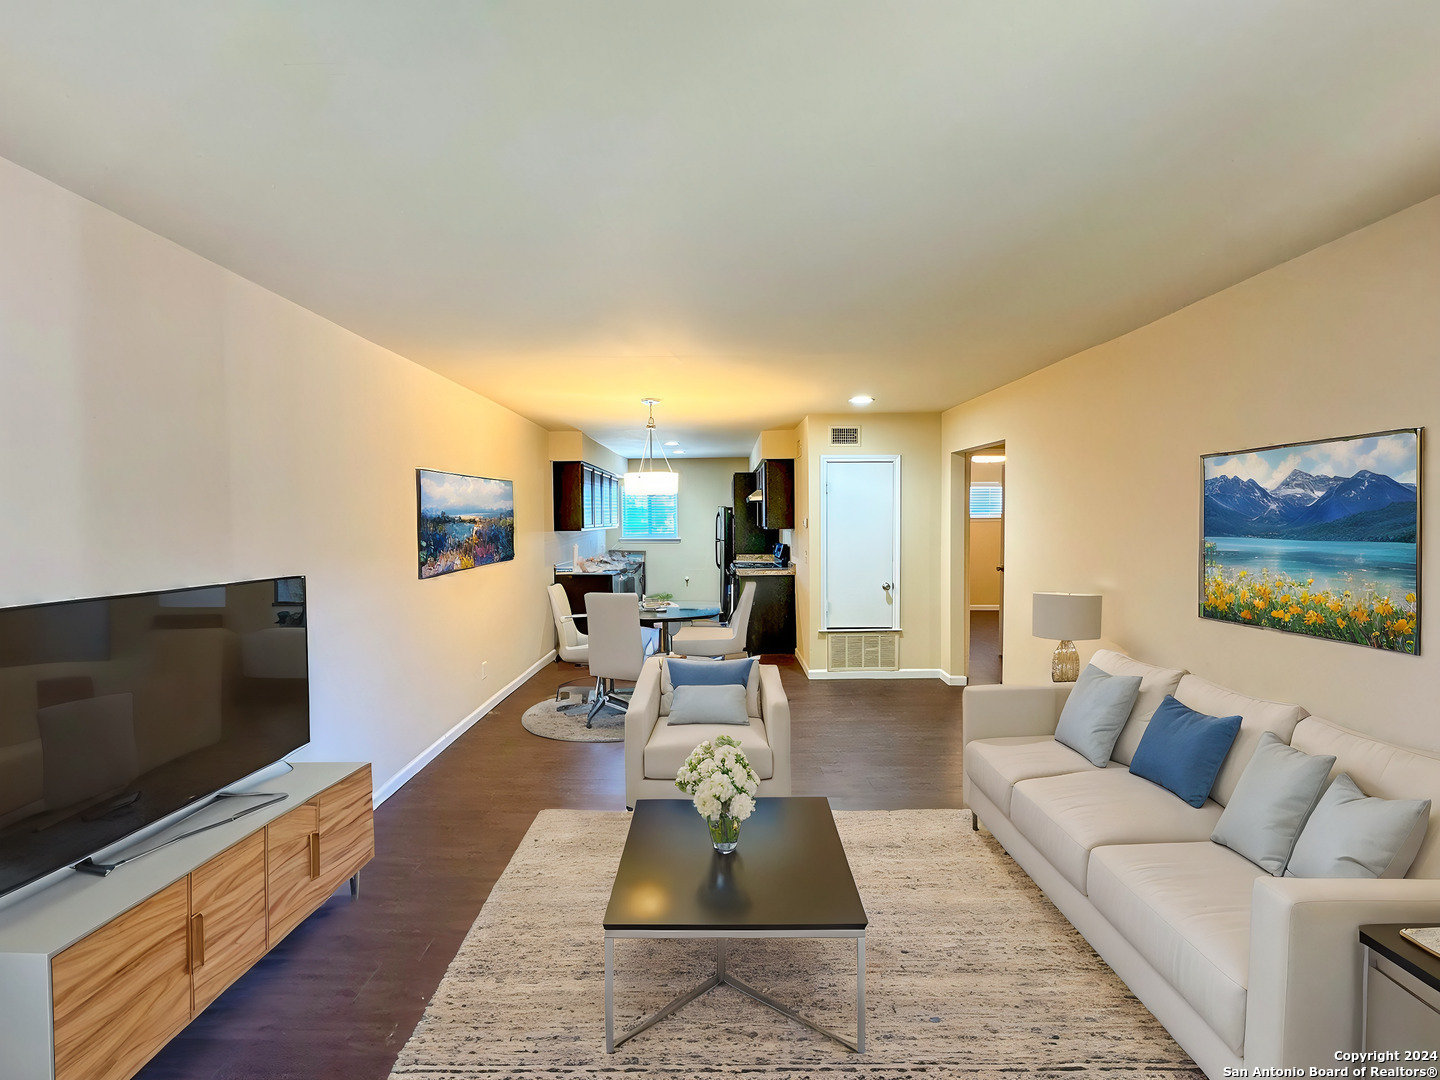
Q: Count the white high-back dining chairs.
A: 3